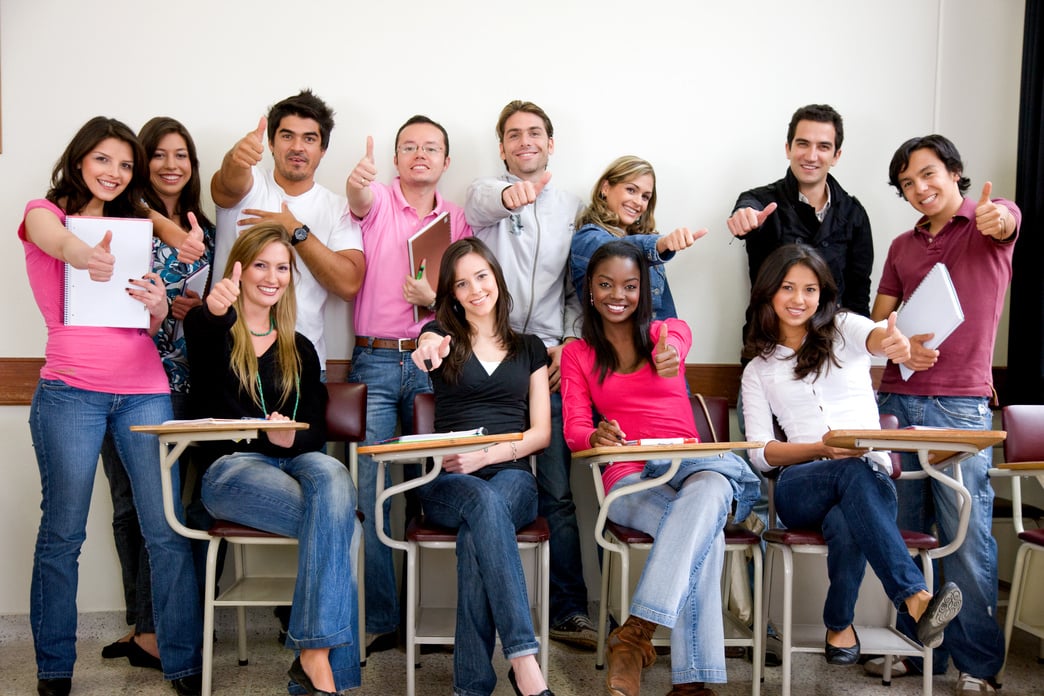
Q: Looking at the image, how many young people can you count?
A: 12